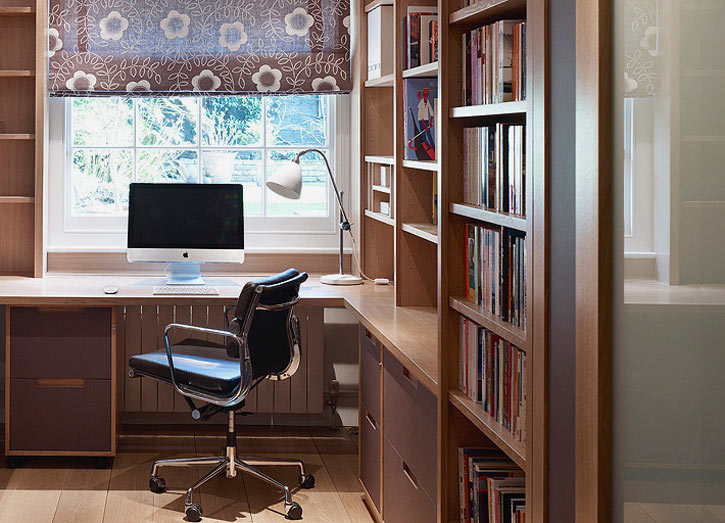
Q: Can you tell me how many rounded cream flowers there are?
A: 11